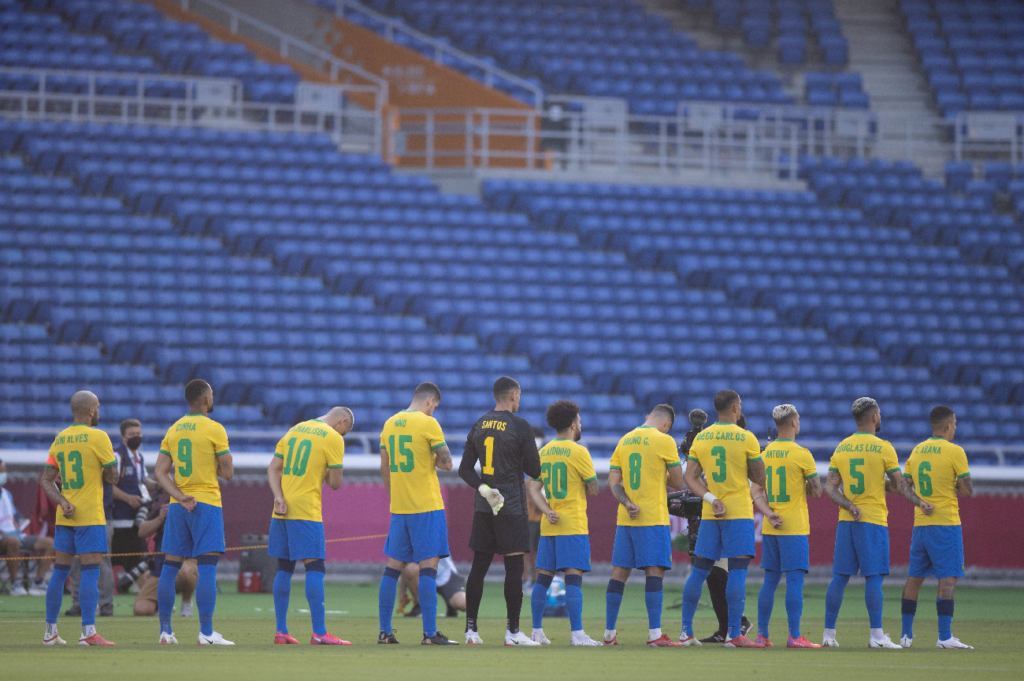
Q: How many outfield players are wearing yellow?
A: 10